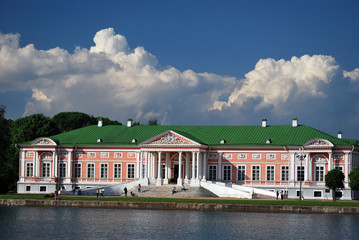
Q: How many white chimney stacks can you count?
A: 5